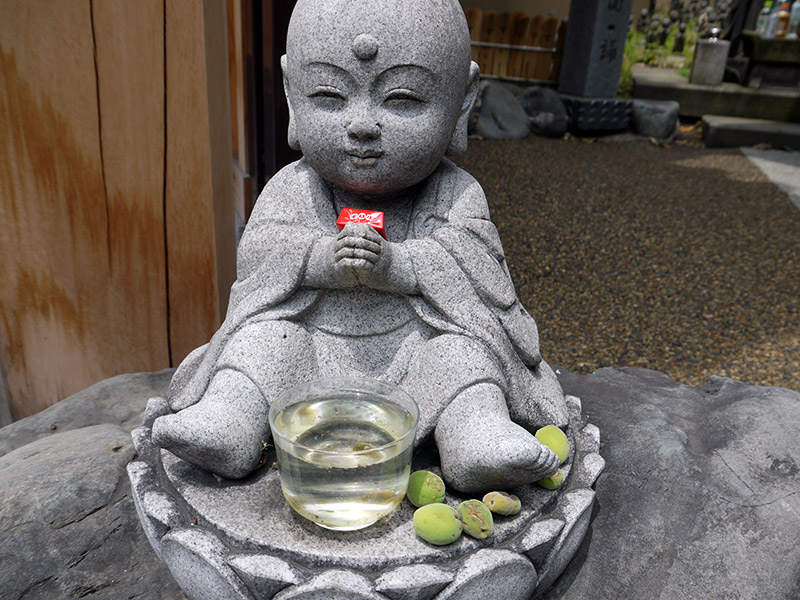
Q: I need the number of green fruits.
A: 6